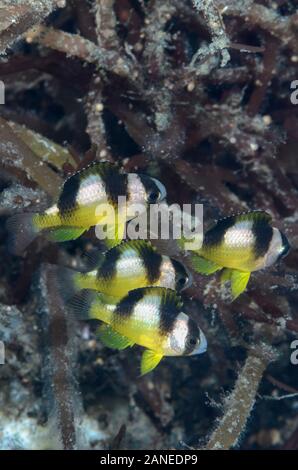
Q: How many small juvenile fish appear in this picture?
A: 4